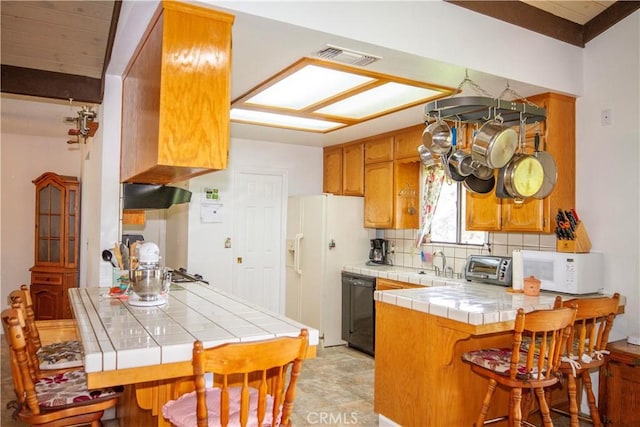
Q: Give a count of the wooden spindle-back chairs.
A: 5